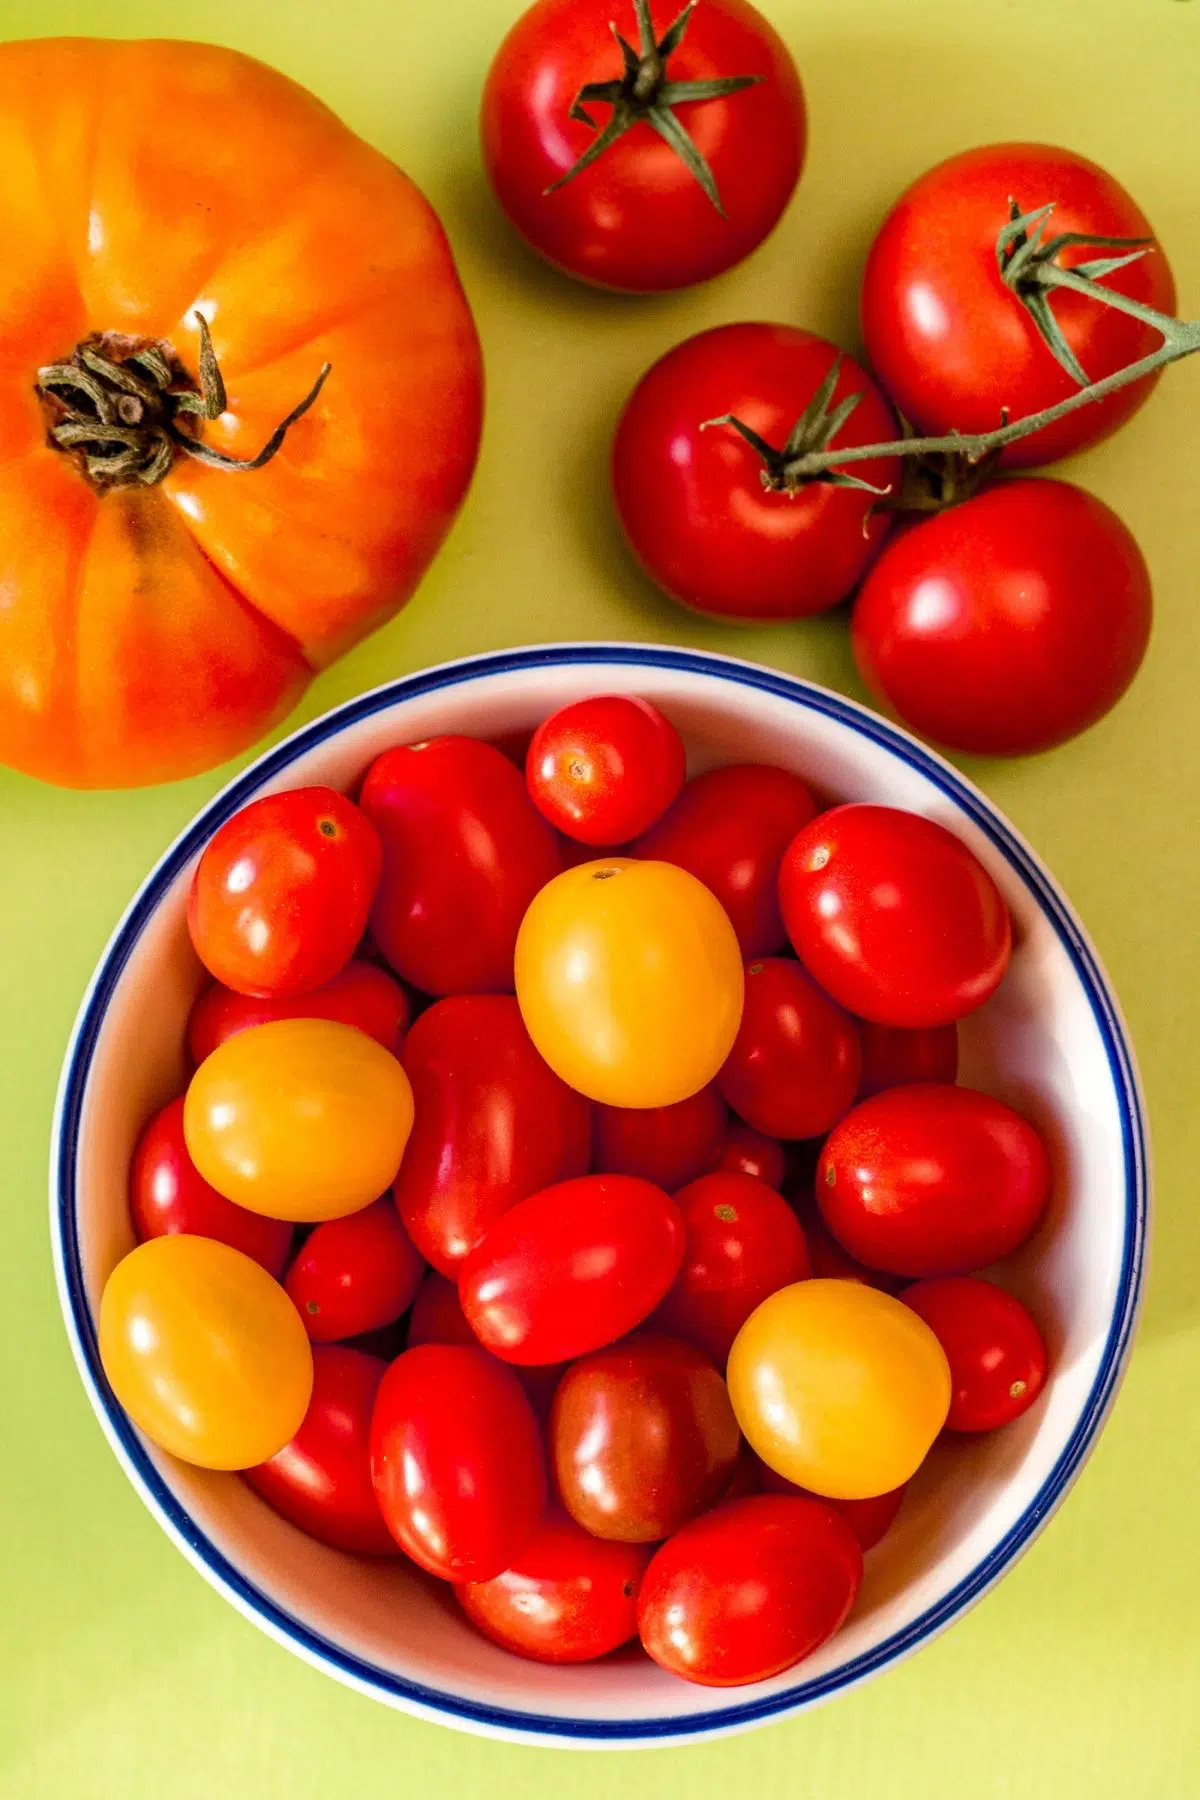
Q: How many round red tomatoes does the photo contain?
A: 4